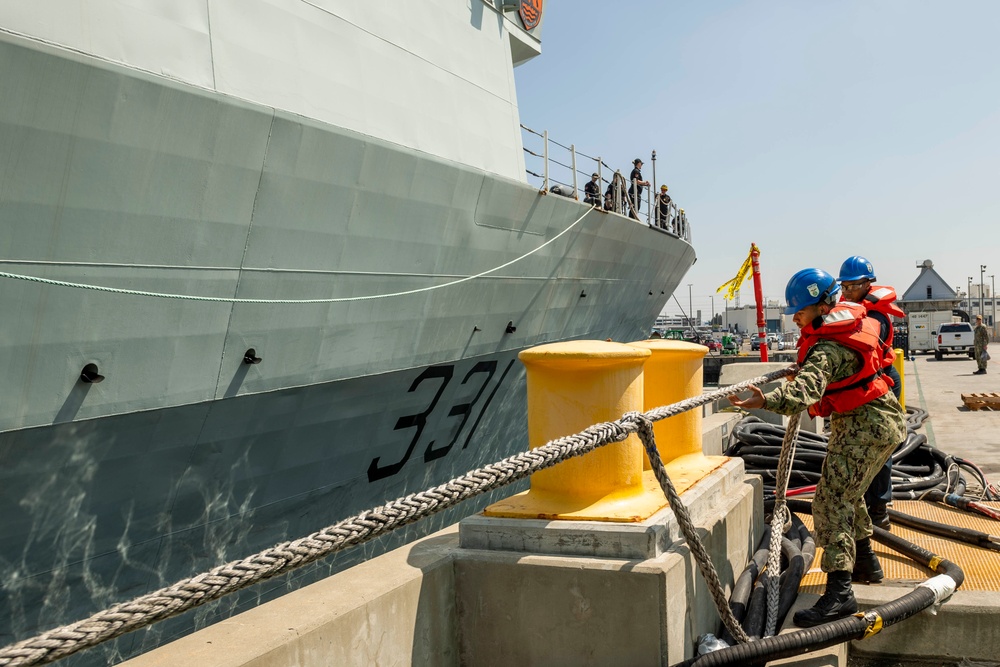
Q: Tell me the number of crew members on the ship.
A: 5